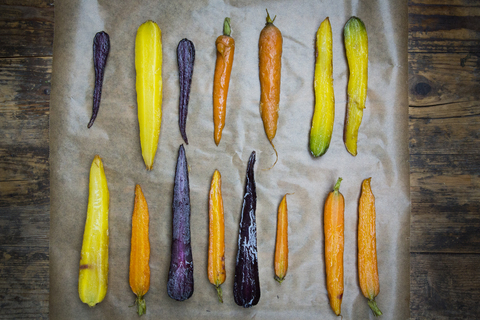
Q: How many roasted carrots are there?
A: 15